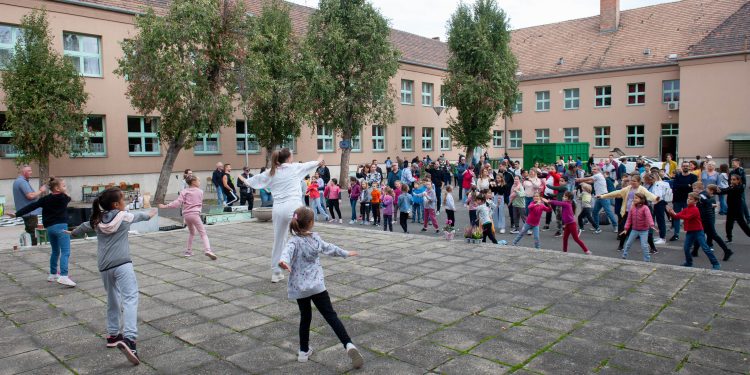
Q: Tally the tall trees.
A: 5